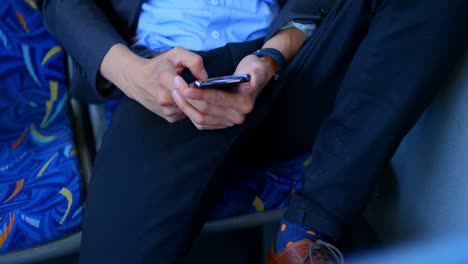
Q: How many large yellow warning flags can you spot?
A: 0